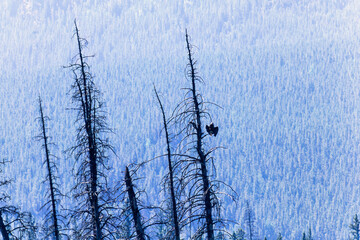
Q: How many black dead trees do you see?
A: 6